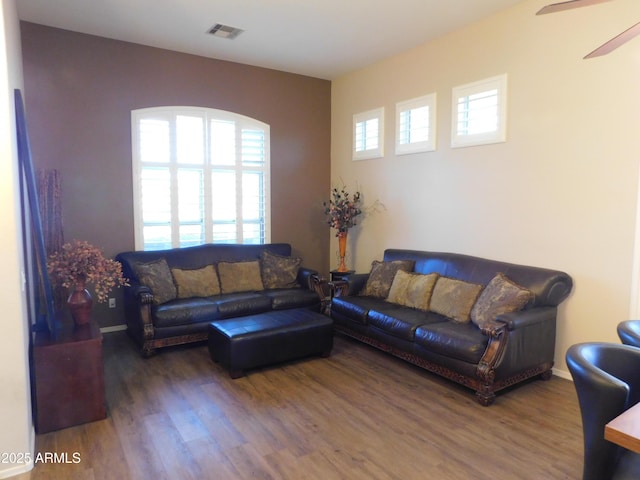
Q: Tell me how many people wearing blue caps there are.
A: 0